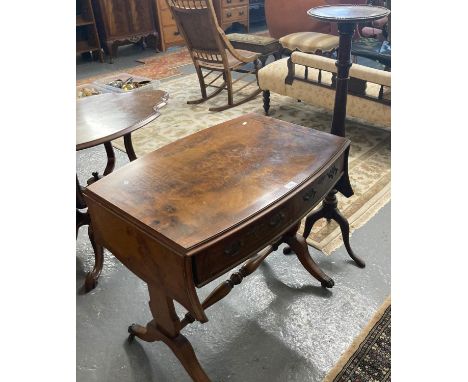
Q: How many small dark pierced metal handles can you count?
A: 4